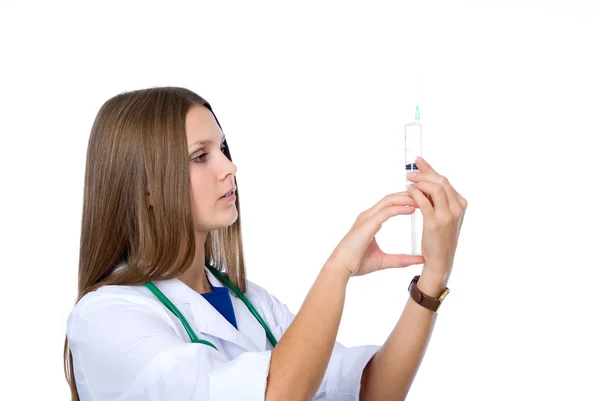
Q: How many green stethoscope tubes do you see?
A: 2